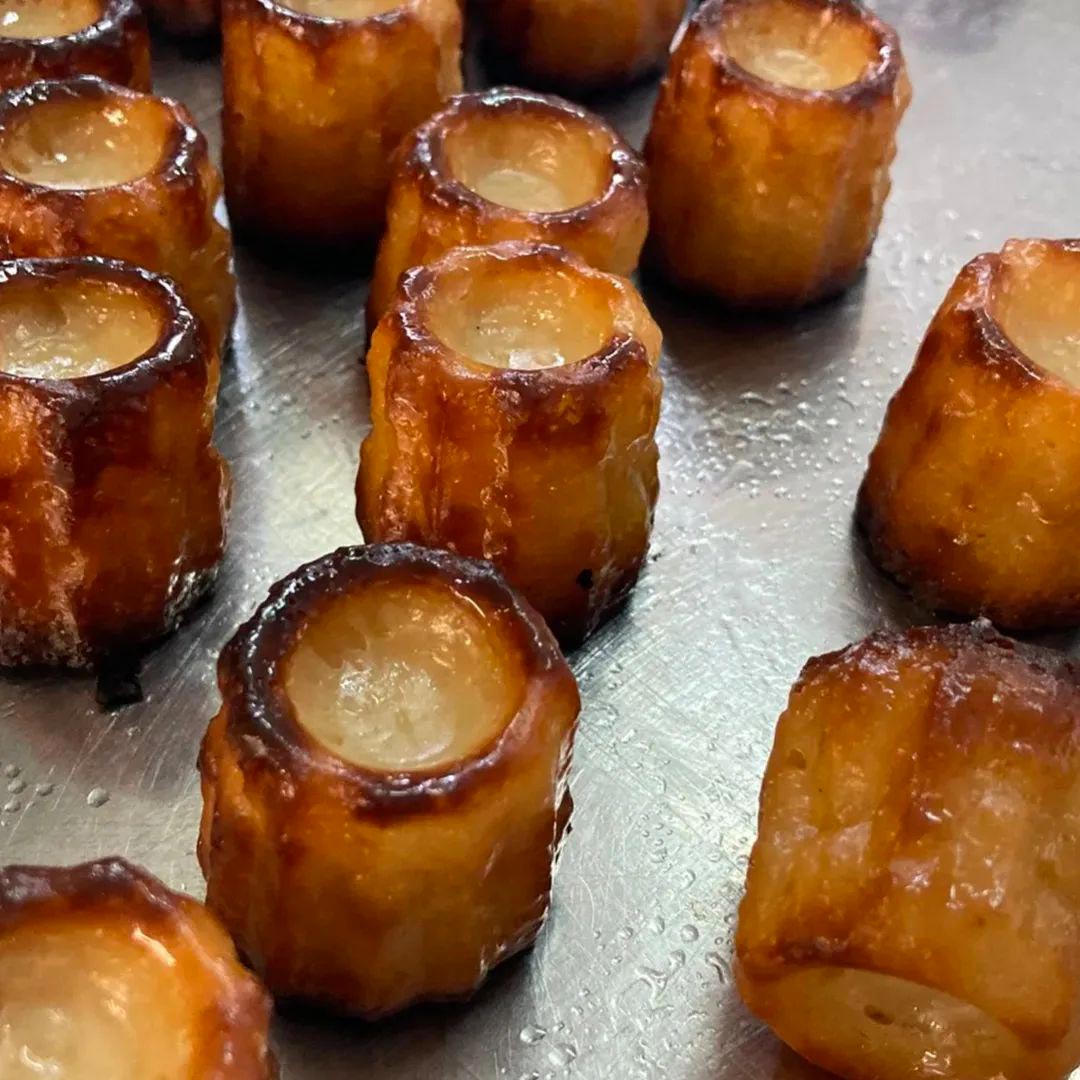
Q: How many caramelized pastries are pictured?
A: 13